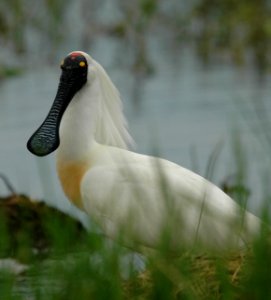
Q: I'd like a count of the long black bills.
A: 1